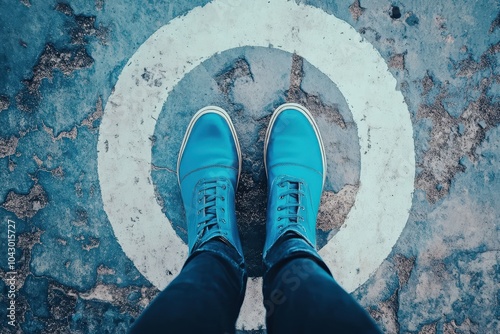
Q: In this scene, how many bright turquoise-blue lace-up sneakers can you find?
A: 2